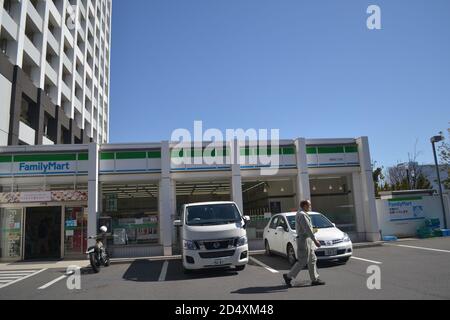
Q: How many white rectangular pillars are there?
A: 5